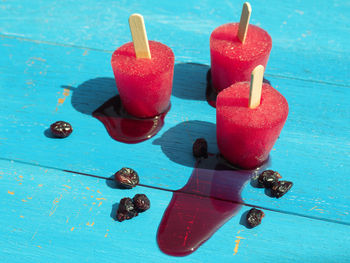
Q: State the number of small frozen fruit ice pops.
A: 3